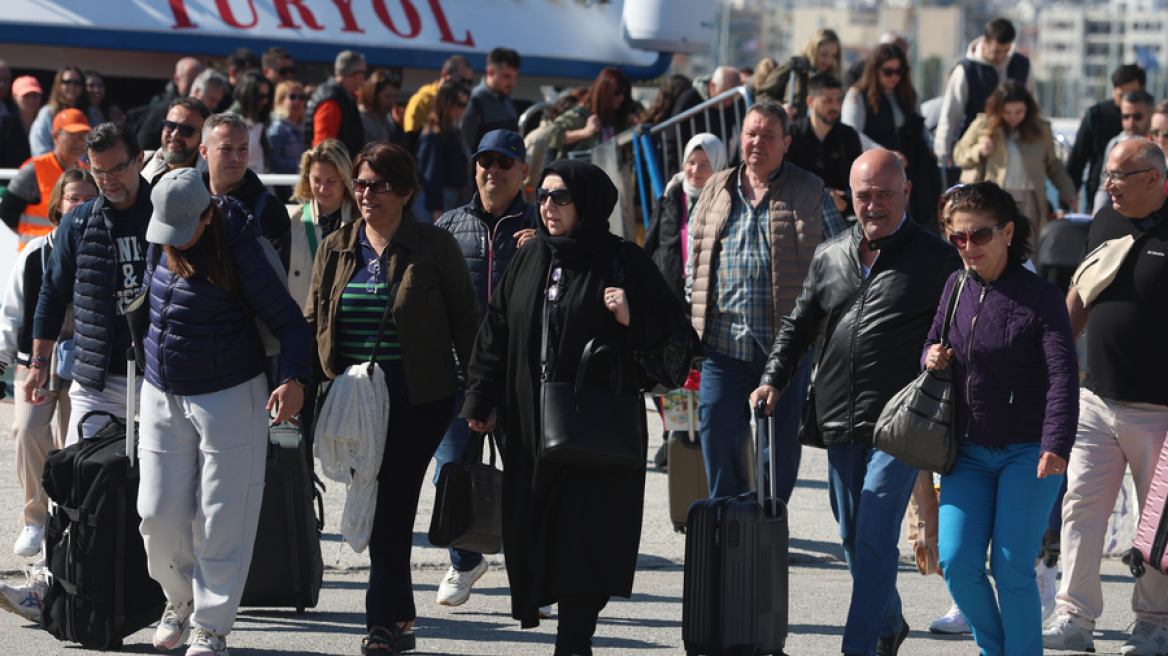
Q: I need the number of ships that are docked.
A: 1